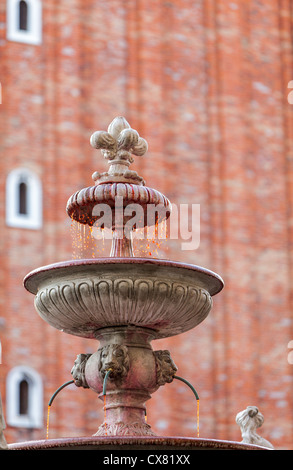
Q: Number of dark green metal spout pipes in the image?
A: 3